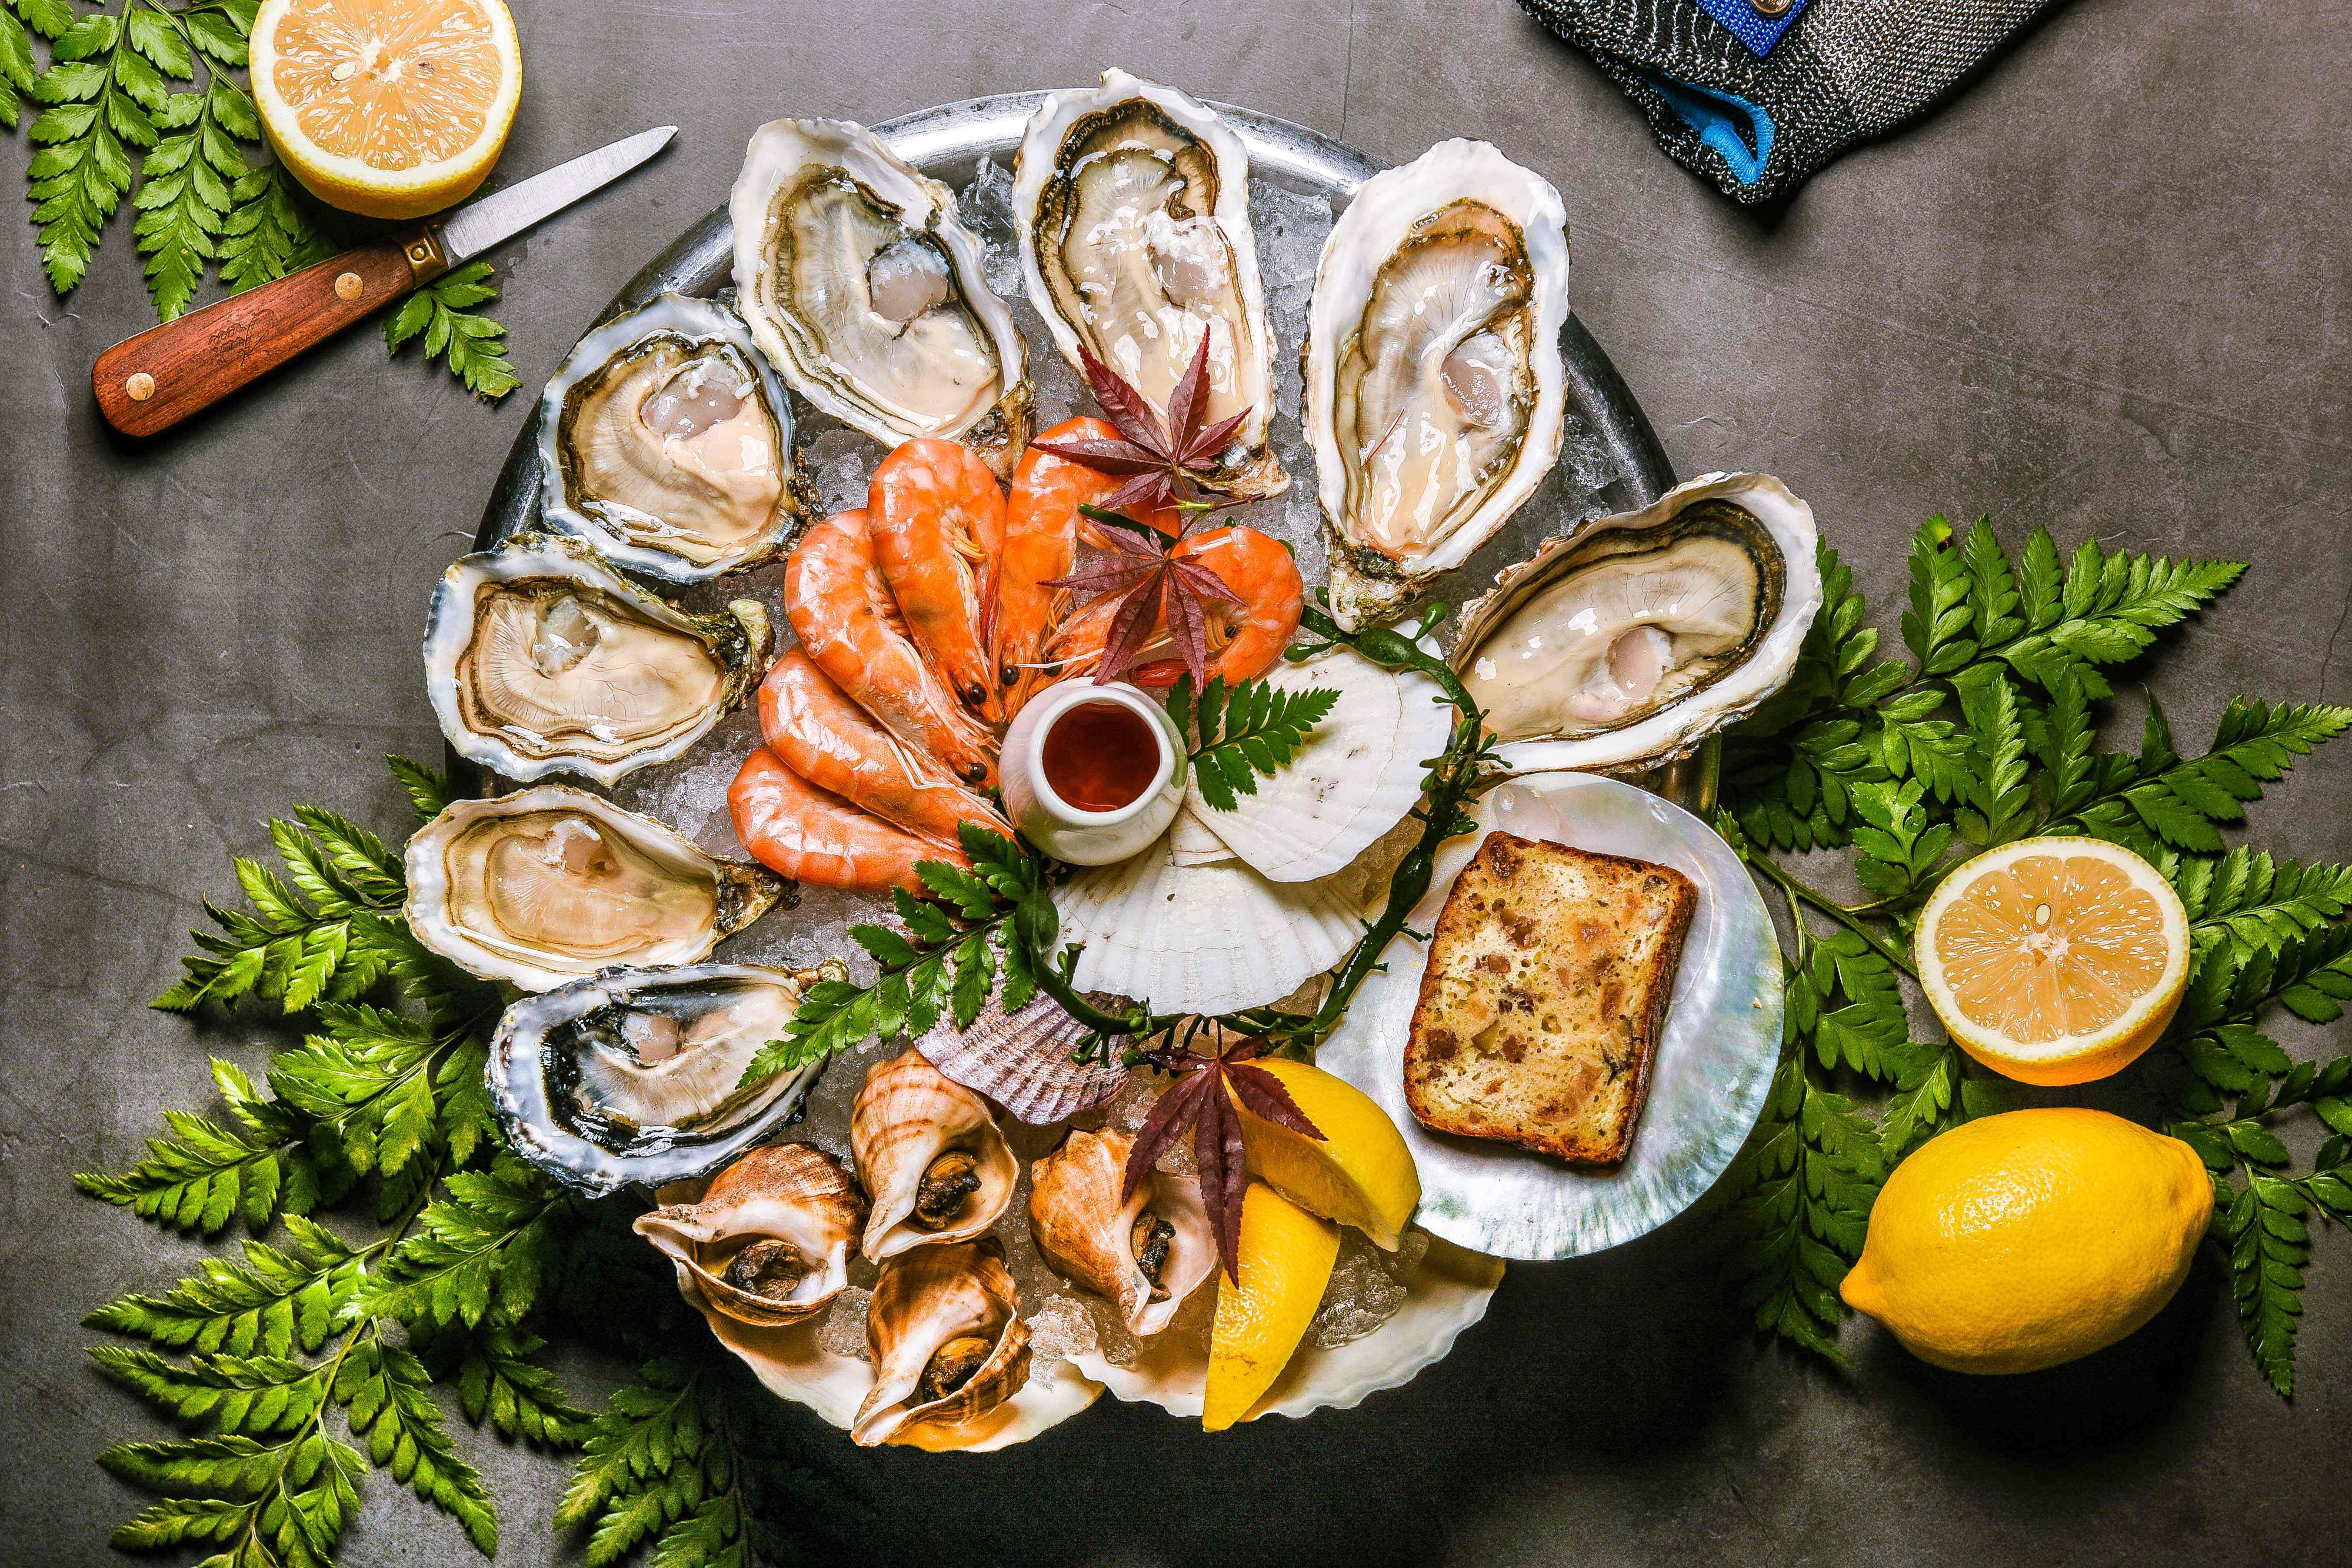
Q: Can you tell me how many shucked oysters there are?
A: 8